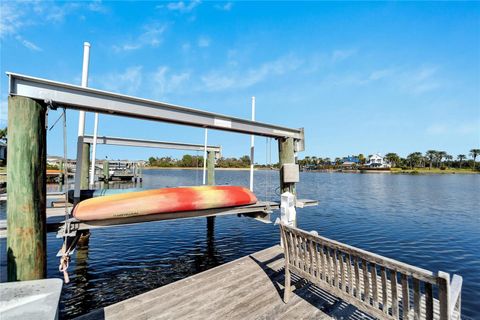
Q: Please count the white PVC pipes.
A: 4